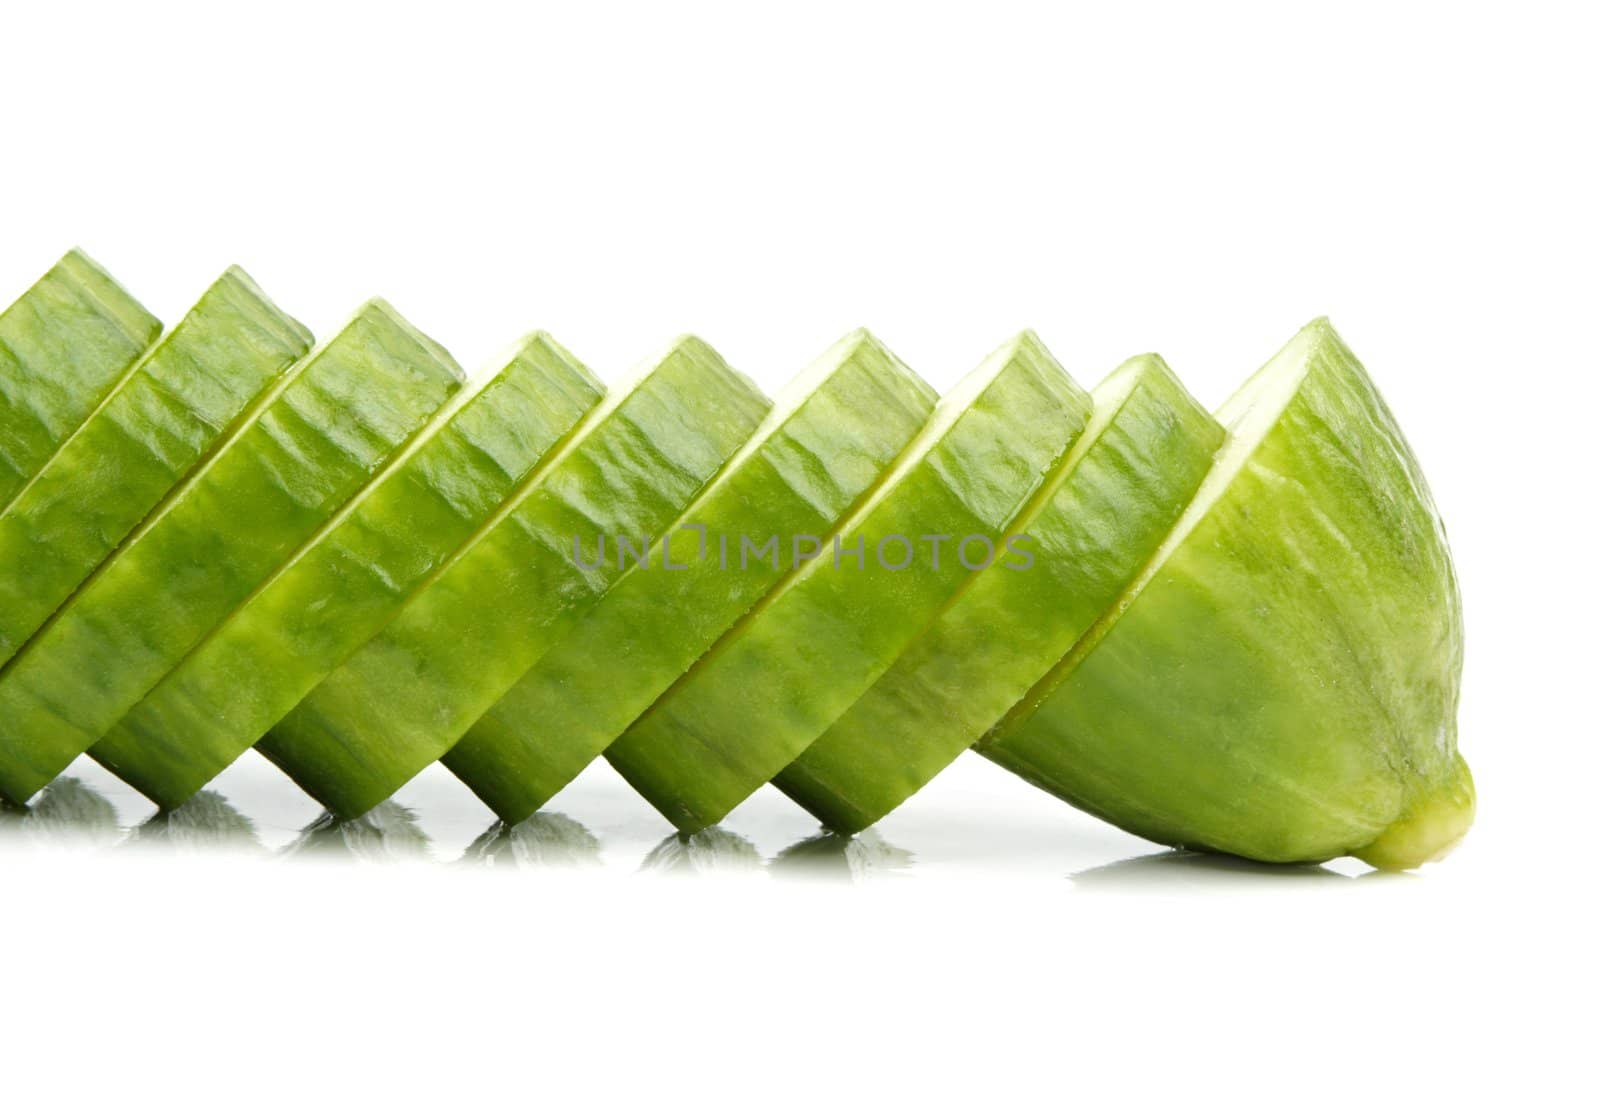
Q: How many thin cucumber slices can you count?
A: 8